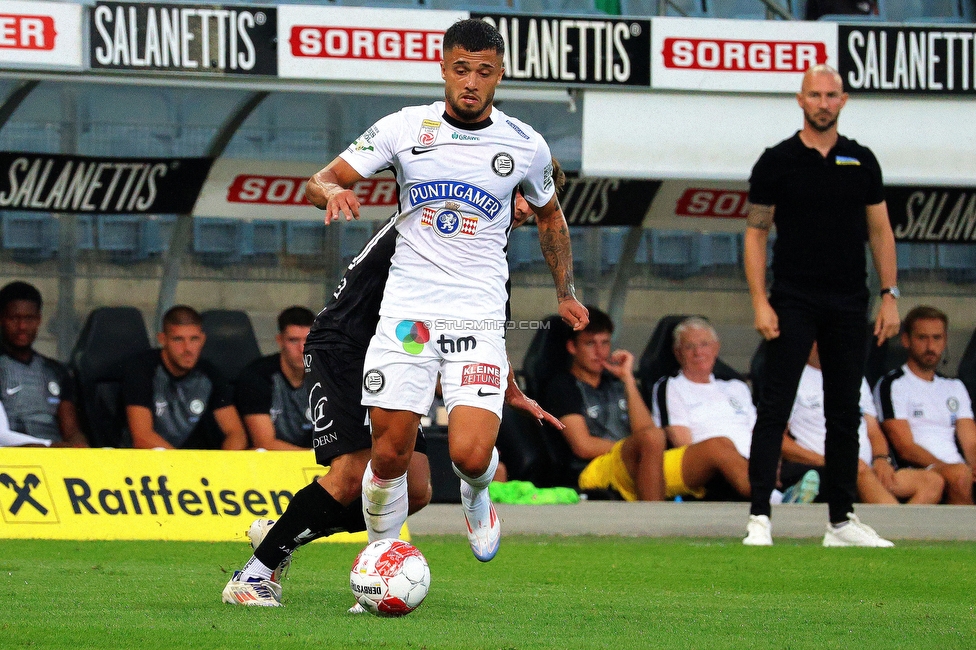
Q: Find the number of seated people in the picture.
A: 7